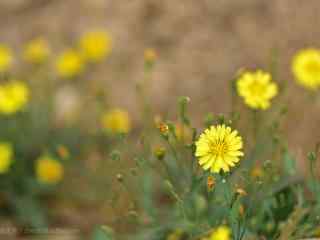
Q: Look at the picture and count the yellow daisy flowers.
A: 12